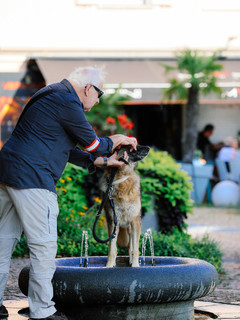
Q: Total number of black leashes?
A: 1